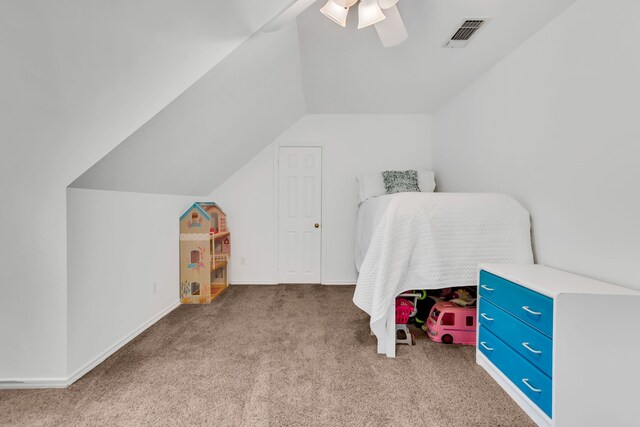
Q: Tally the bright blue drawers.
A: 3